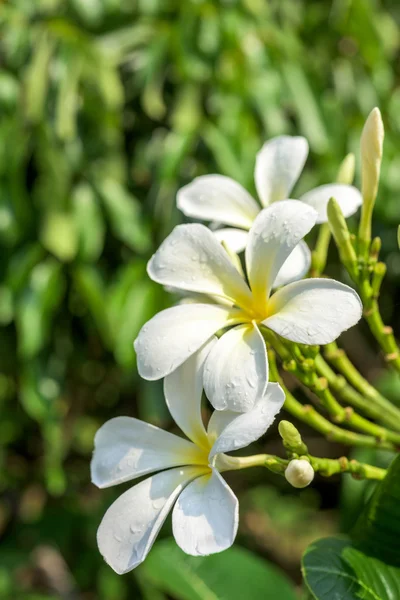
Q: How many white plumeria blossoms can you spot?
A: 3